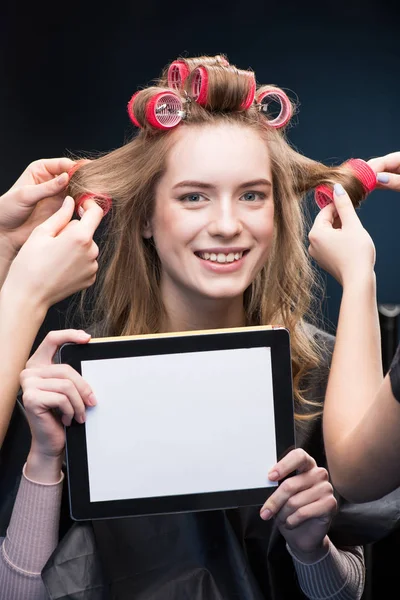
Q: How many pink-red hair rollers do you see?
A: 6